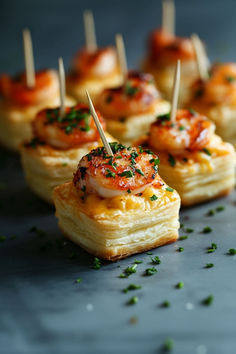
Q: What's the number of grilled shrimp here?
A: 8